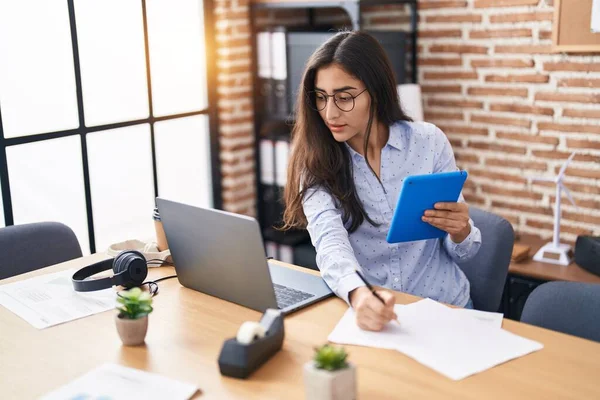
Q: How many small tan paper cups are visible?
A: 1